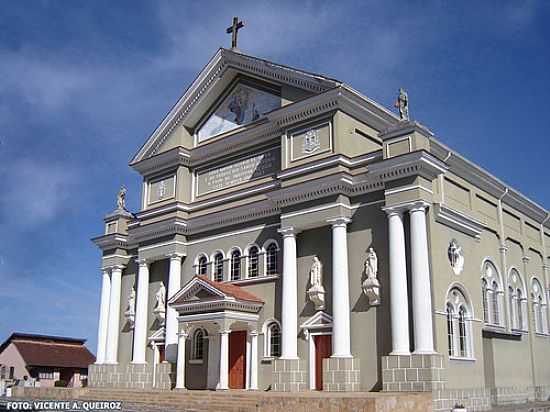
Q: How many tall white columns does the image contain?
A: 8